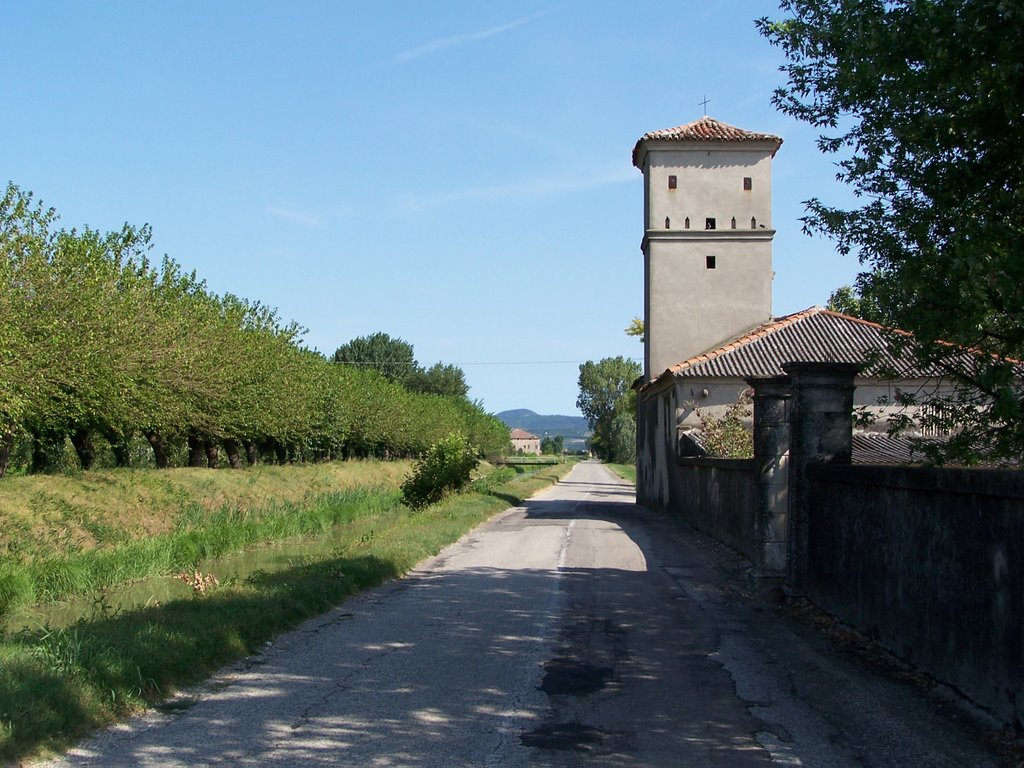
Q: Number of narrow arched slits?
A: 4